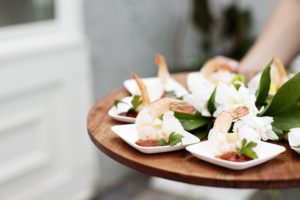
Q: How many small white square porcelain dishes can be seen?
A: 5